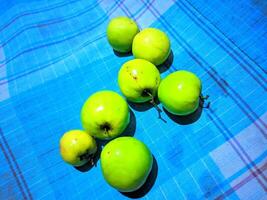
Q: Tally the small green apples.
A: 7